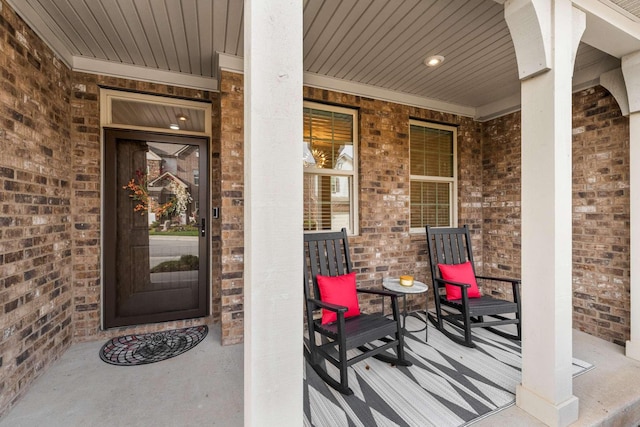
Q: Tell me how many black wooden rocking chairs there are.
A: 2